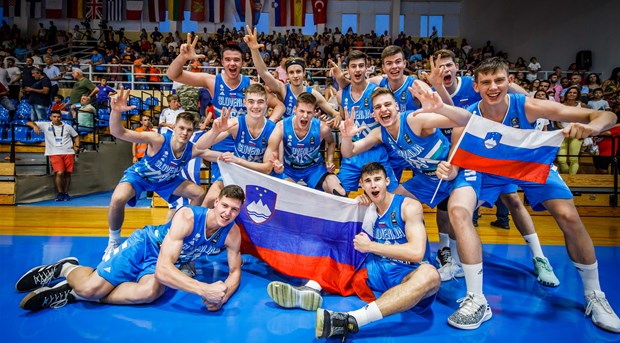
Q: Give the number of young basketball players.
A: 12